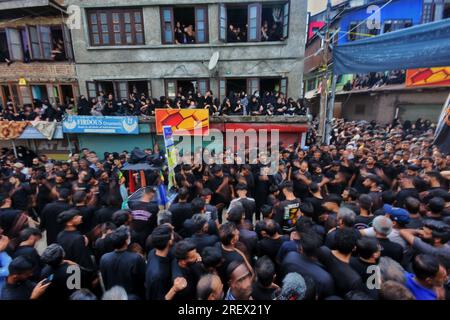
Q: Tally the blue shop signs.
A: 1